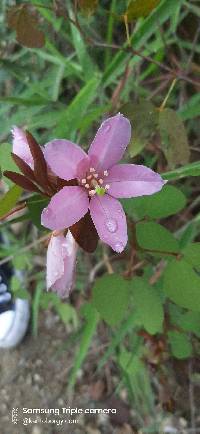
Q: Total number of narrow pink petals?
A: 5